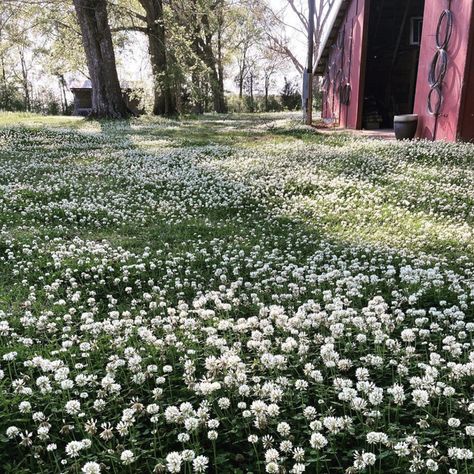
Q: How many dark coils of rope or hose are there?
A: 3